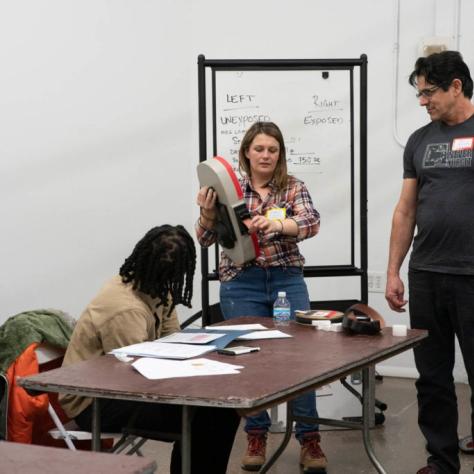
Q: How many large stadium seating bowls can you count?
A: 0